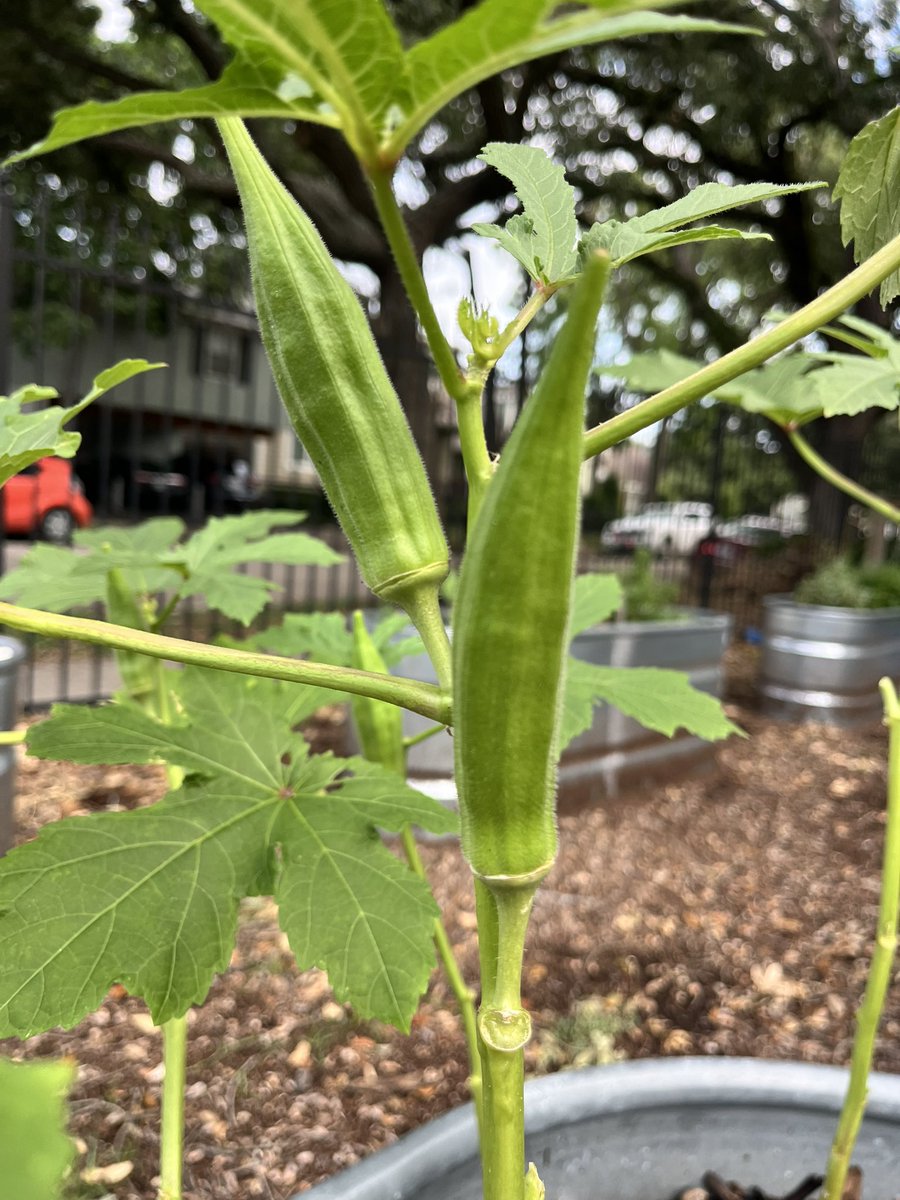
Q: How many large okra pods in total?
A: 2